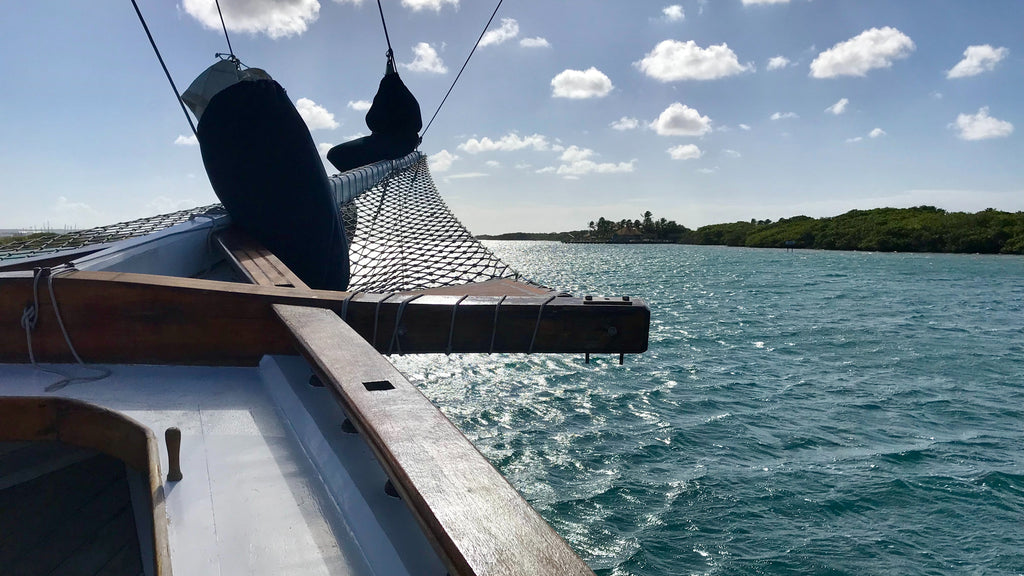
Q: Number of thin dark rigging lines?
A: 4